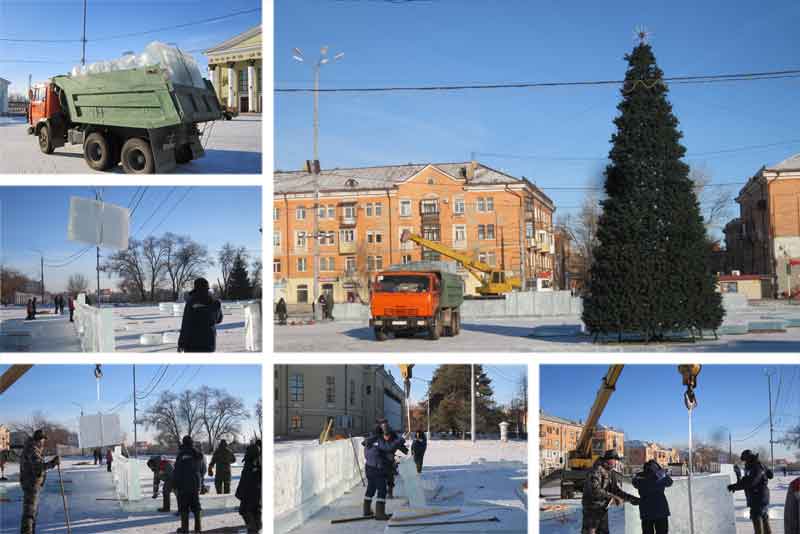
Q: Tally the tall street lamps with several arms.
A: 1